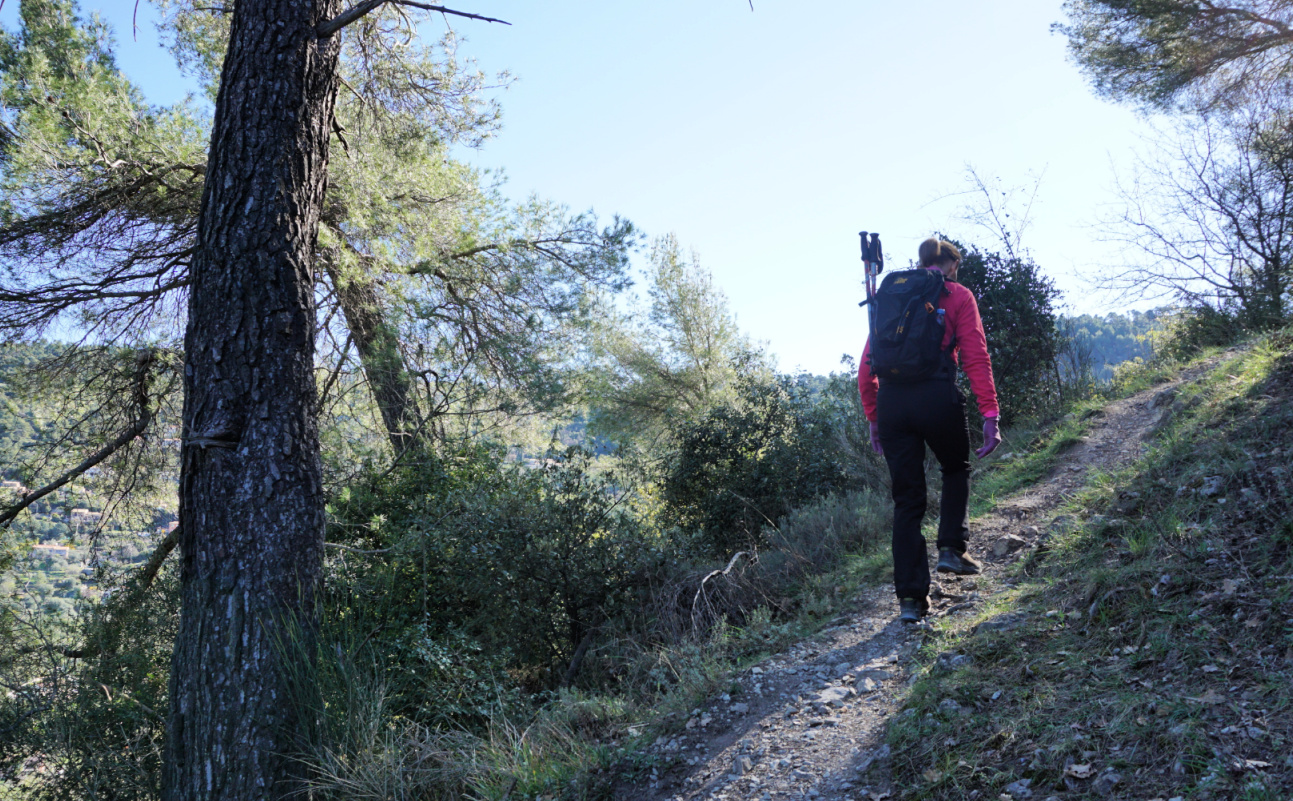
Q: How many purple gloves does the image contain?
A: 2